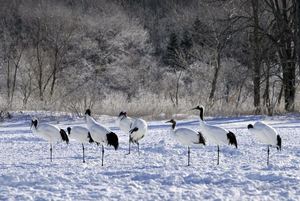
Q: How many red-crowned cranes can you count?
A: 7